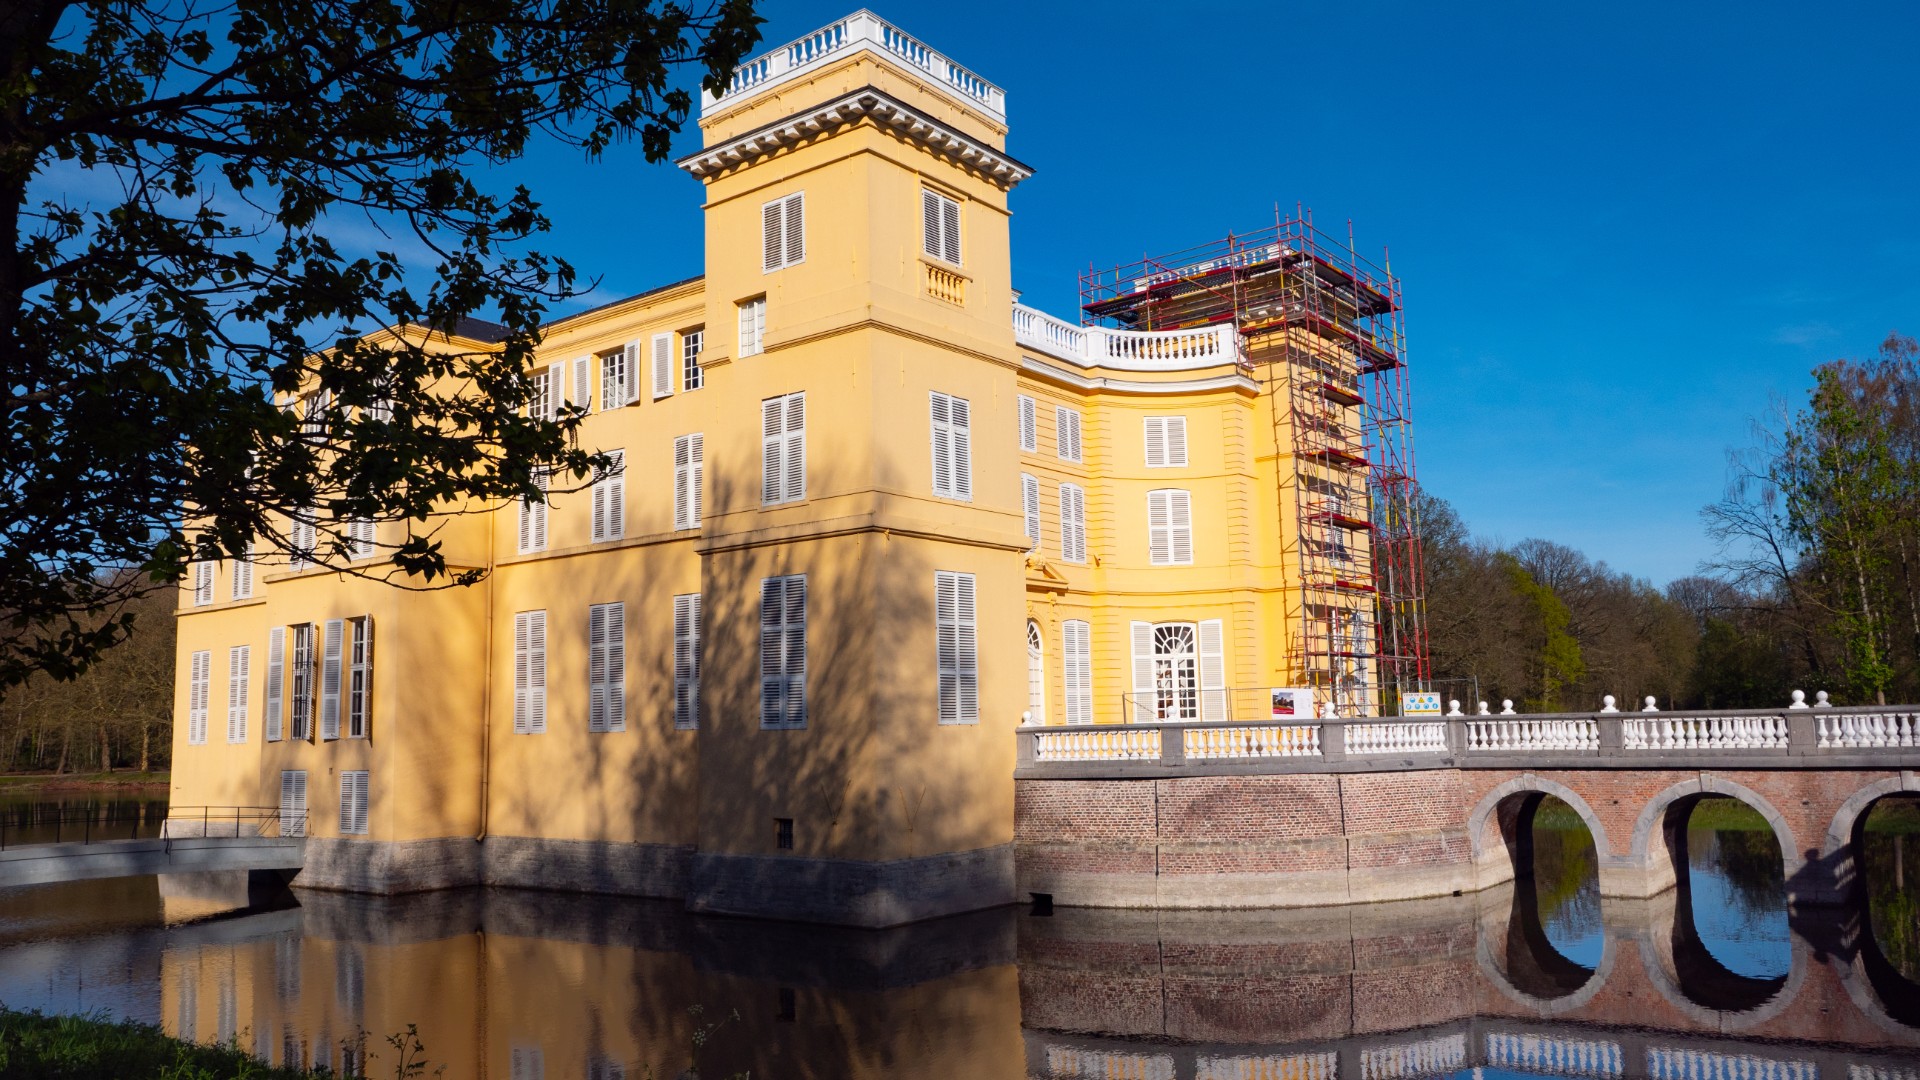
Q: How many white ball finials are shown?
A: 10